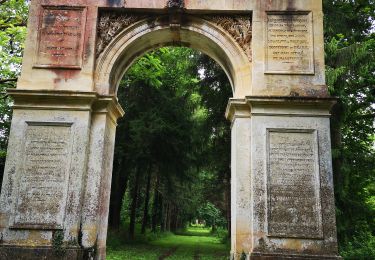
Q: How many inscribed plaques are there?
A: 4